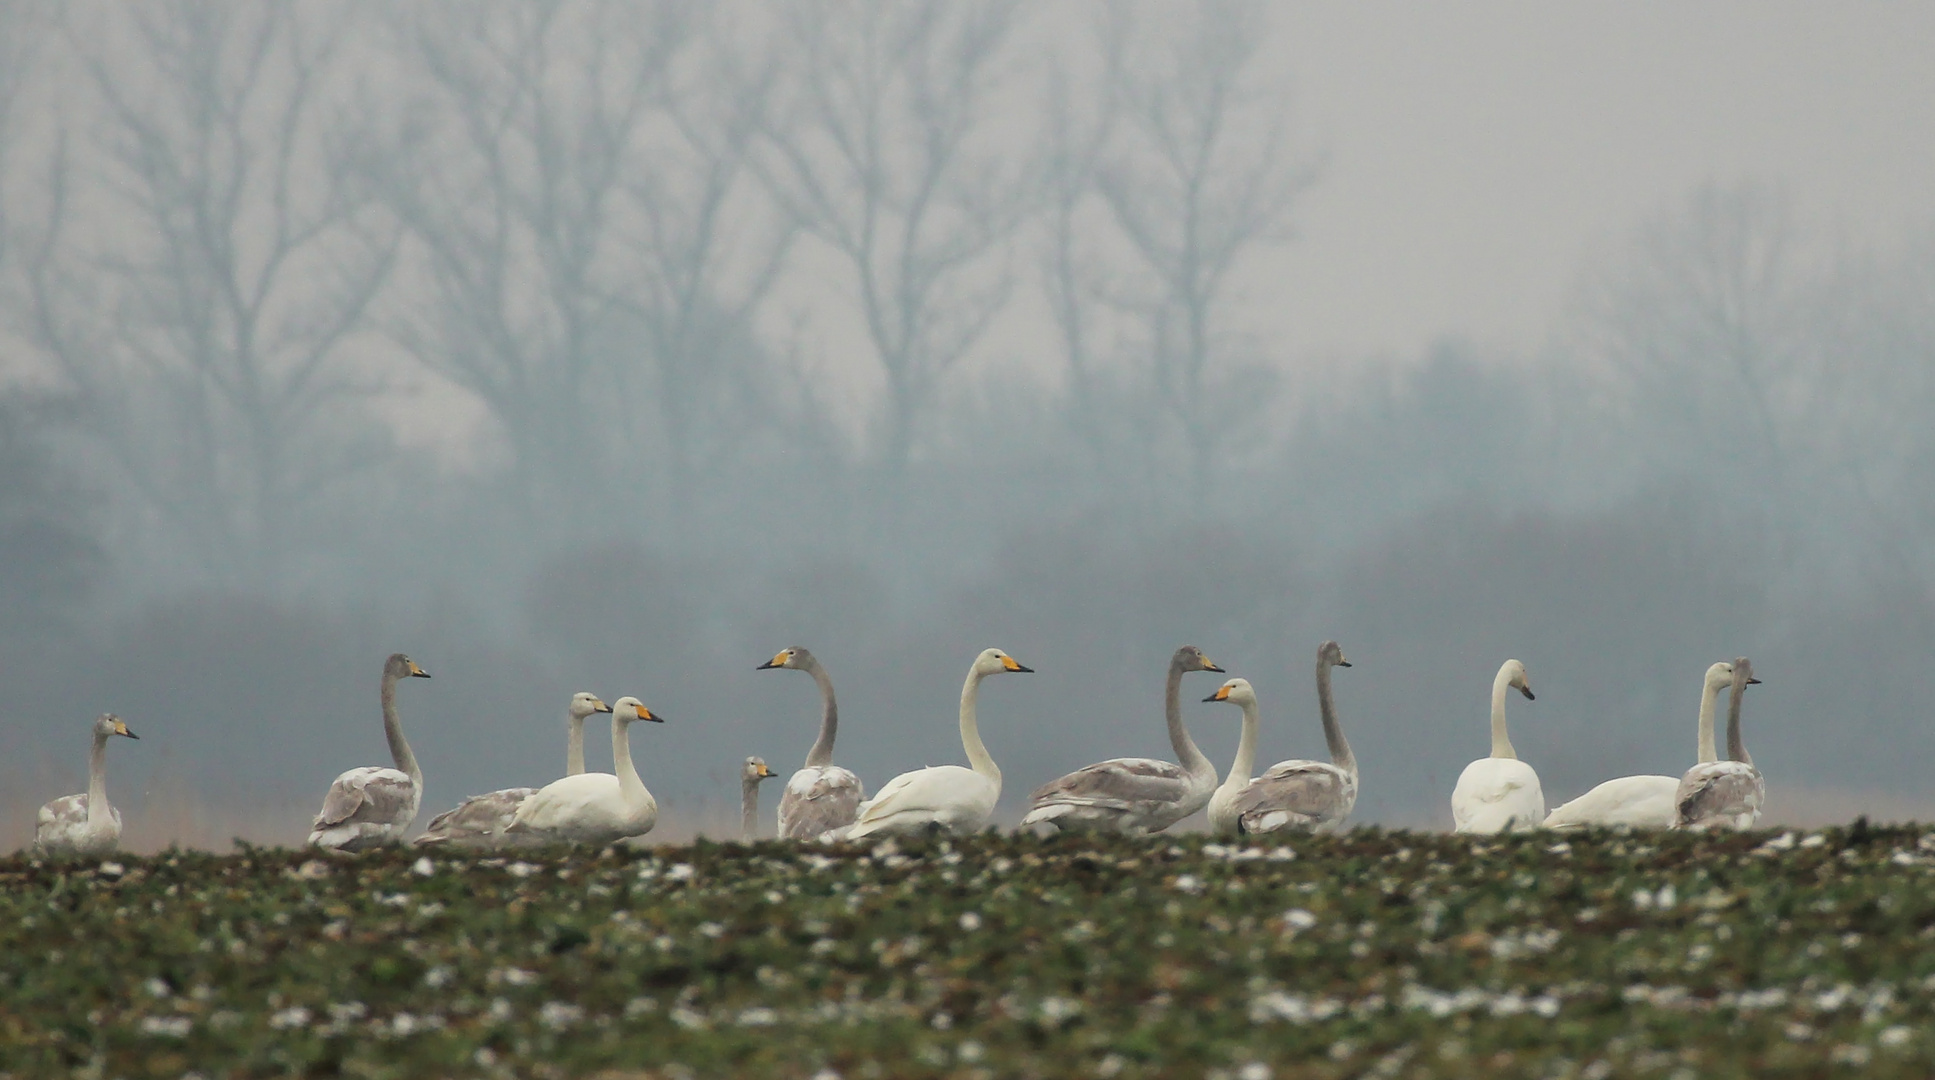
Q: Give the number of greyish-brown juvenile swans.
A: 8